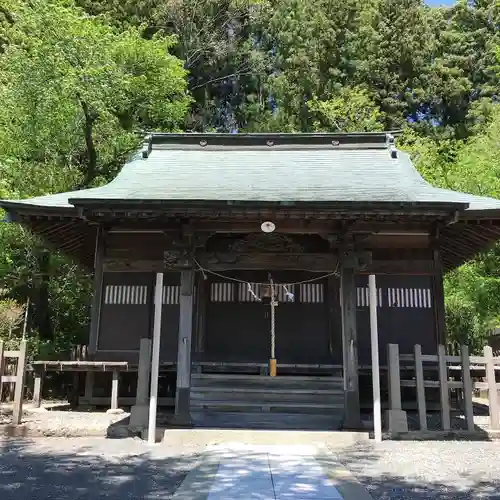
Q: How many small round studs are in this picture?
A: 3